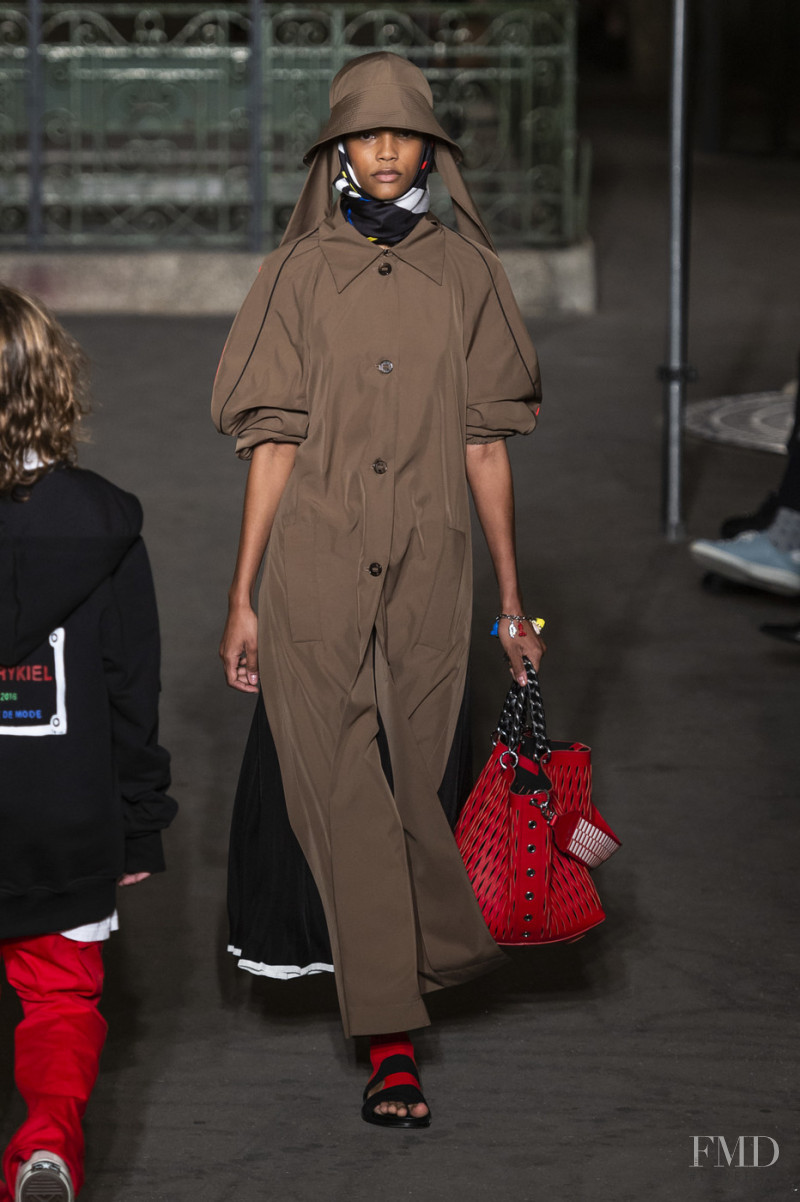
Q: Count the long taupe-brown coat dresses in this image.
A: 1